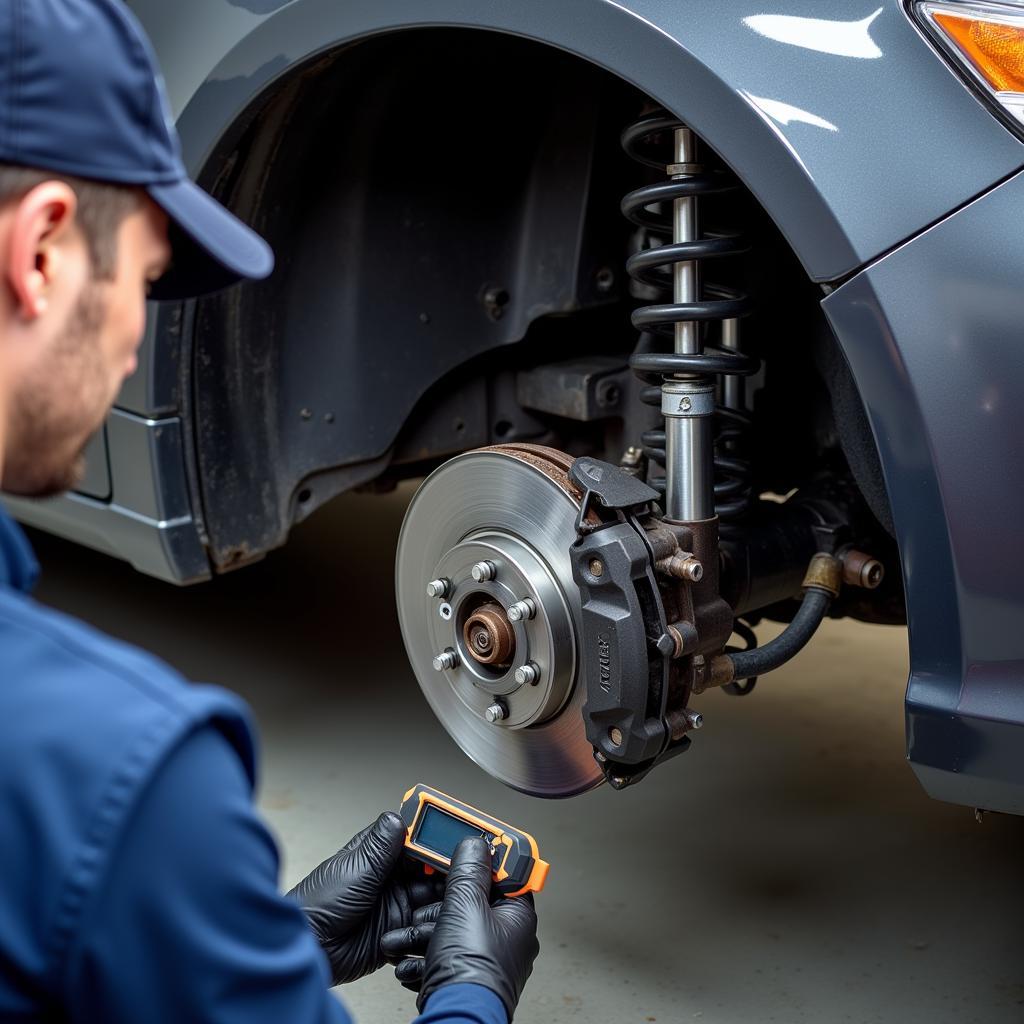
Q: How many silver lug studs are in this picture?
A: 6